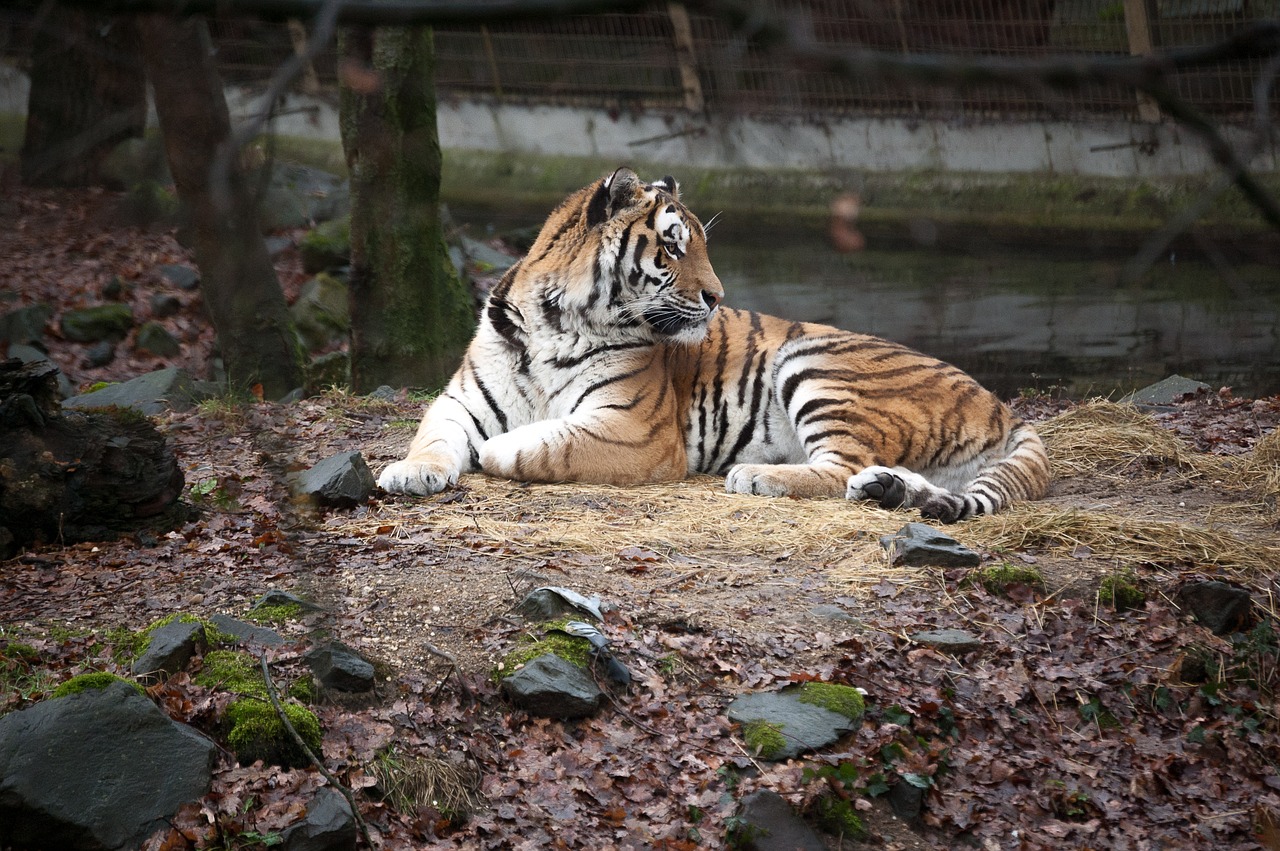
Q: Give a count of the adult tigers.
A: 1